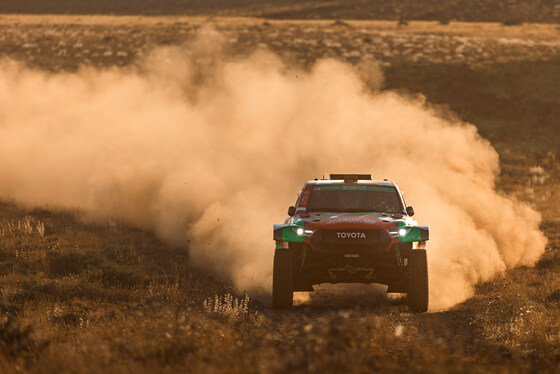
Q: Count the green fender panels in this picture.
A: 2